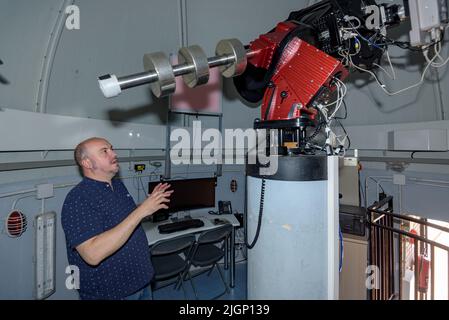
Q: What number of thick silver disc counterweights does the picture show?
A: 3